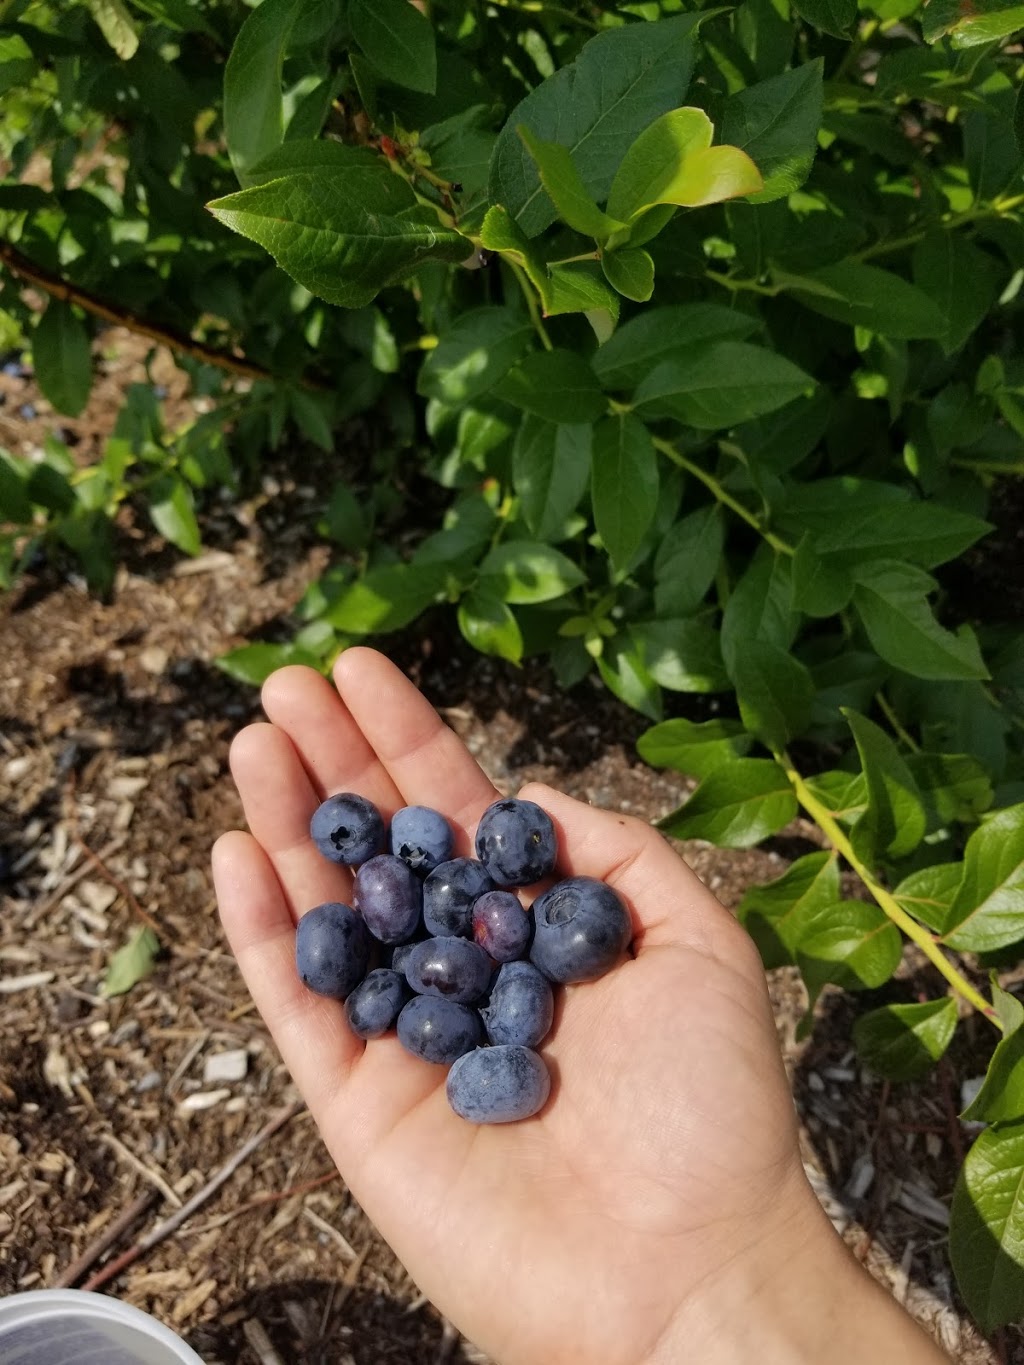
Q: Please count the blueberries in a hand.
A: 14